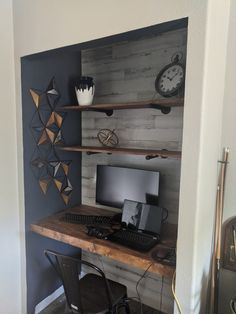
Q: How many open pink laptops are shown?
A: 0